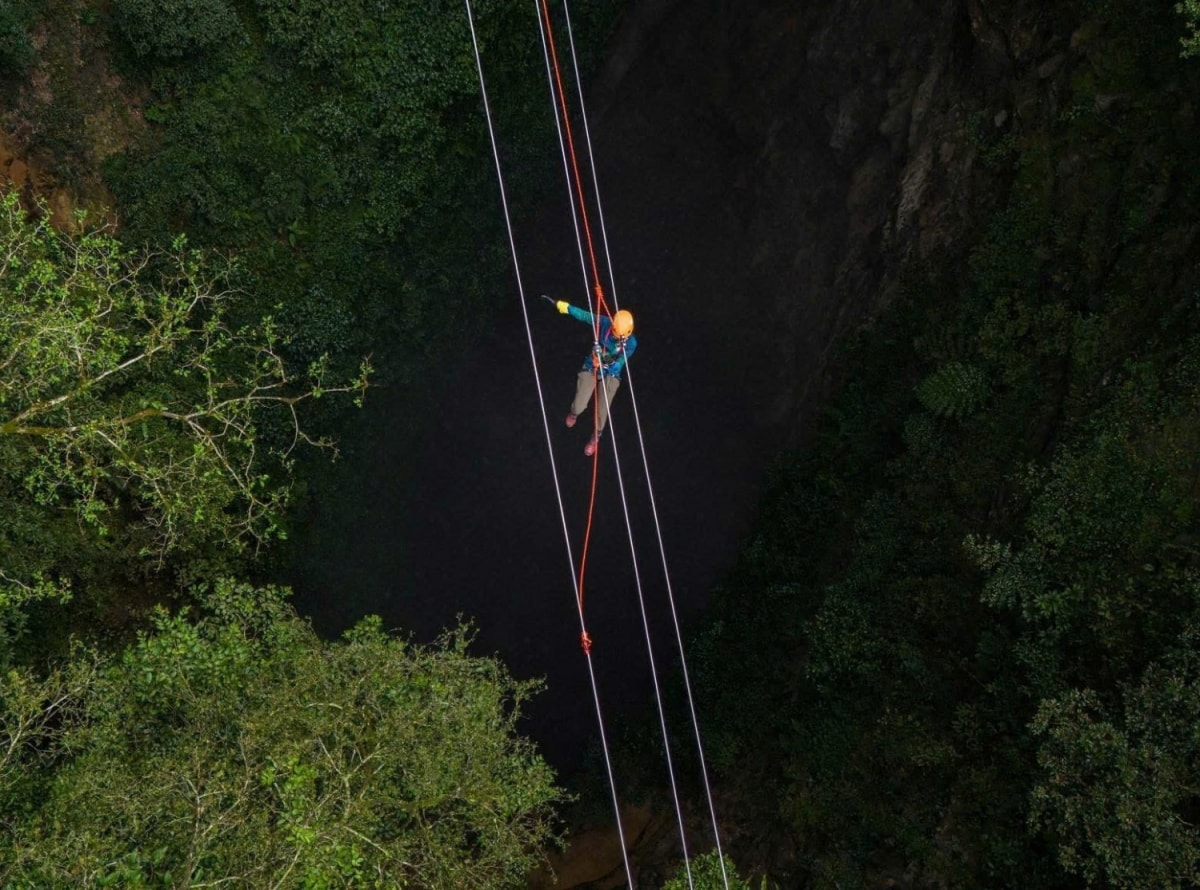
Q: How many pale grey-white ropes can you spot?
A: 3